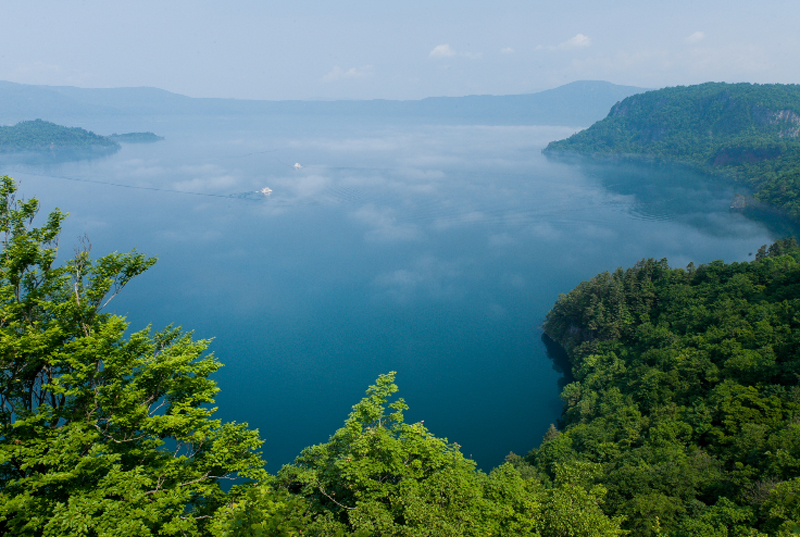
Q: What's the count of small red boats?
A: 0